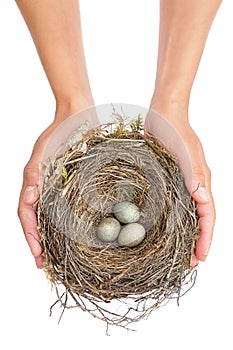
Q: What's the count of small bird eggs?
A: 3